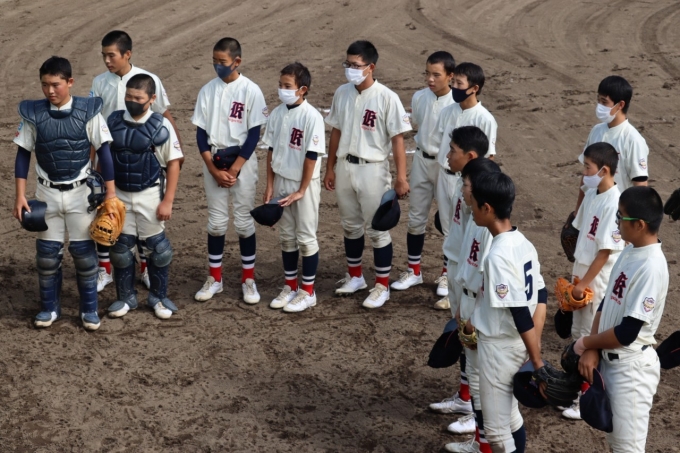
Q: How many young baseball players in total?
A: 14